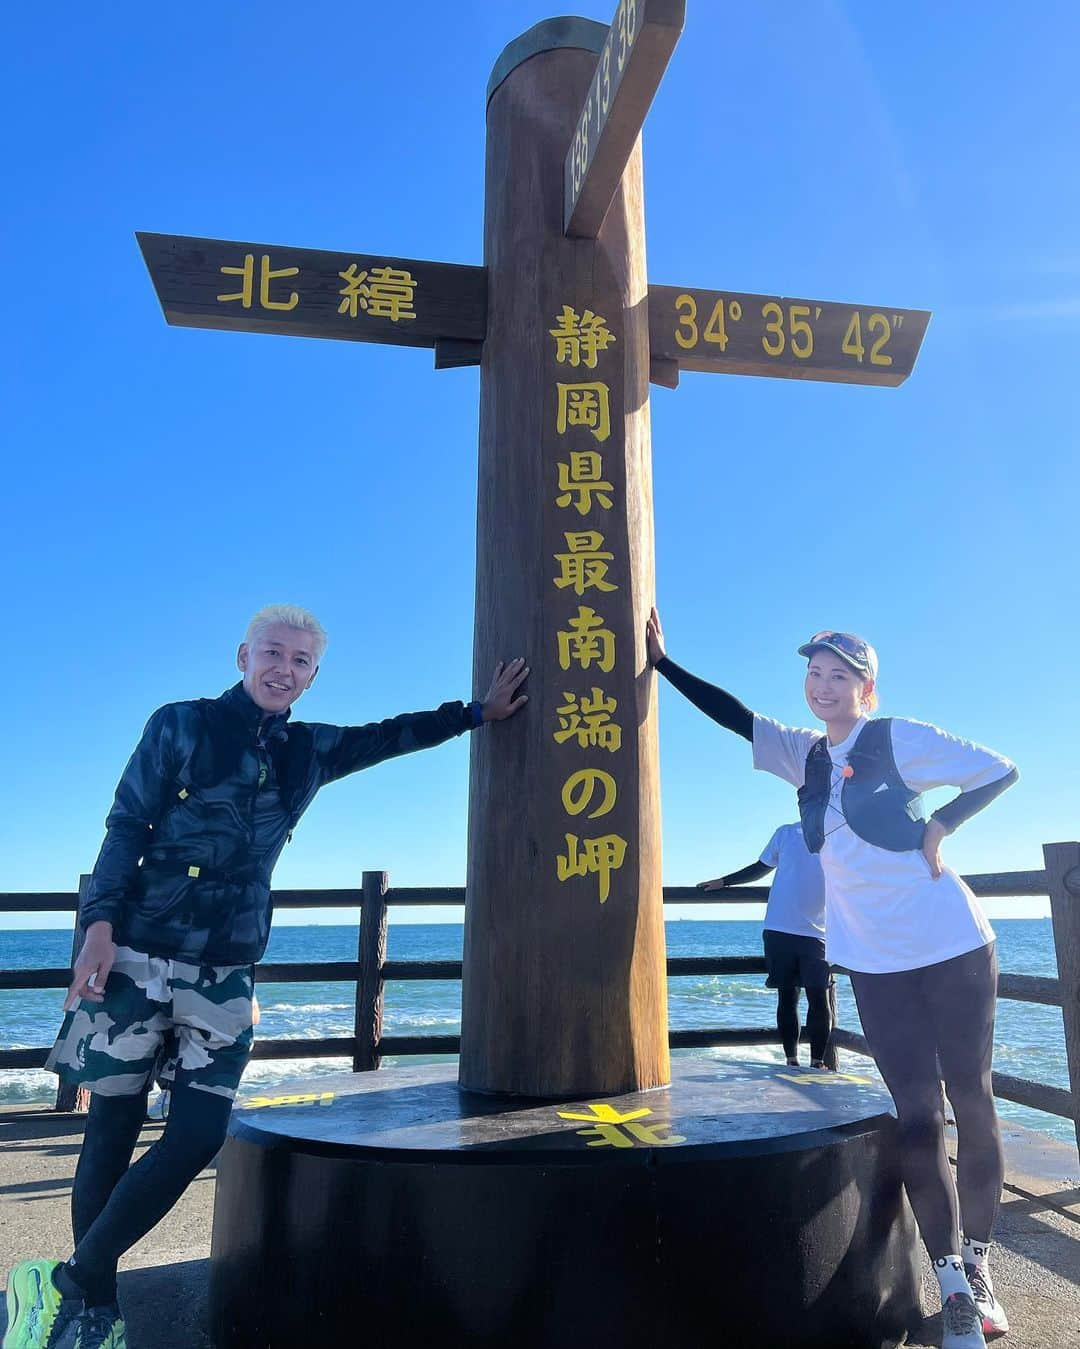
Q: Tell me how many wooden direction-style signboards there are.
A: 3